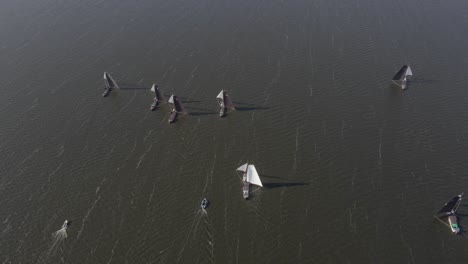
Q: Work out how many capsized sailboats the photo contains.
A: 0